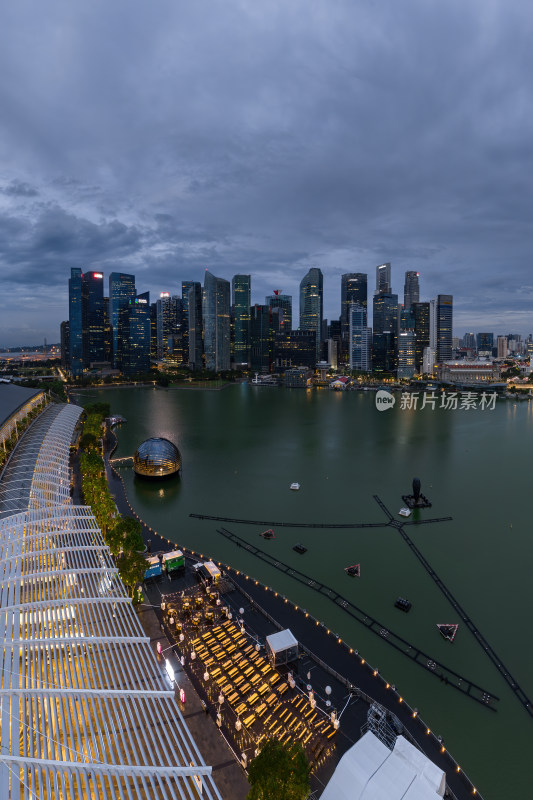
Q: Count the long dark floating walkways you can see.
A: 3